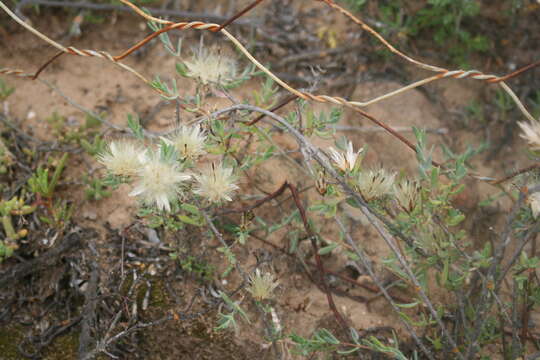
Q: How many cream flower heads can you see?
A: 11